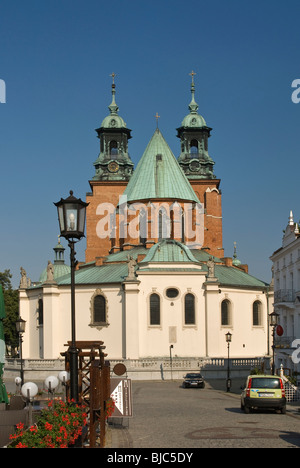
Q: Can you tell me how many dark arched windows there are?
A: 6